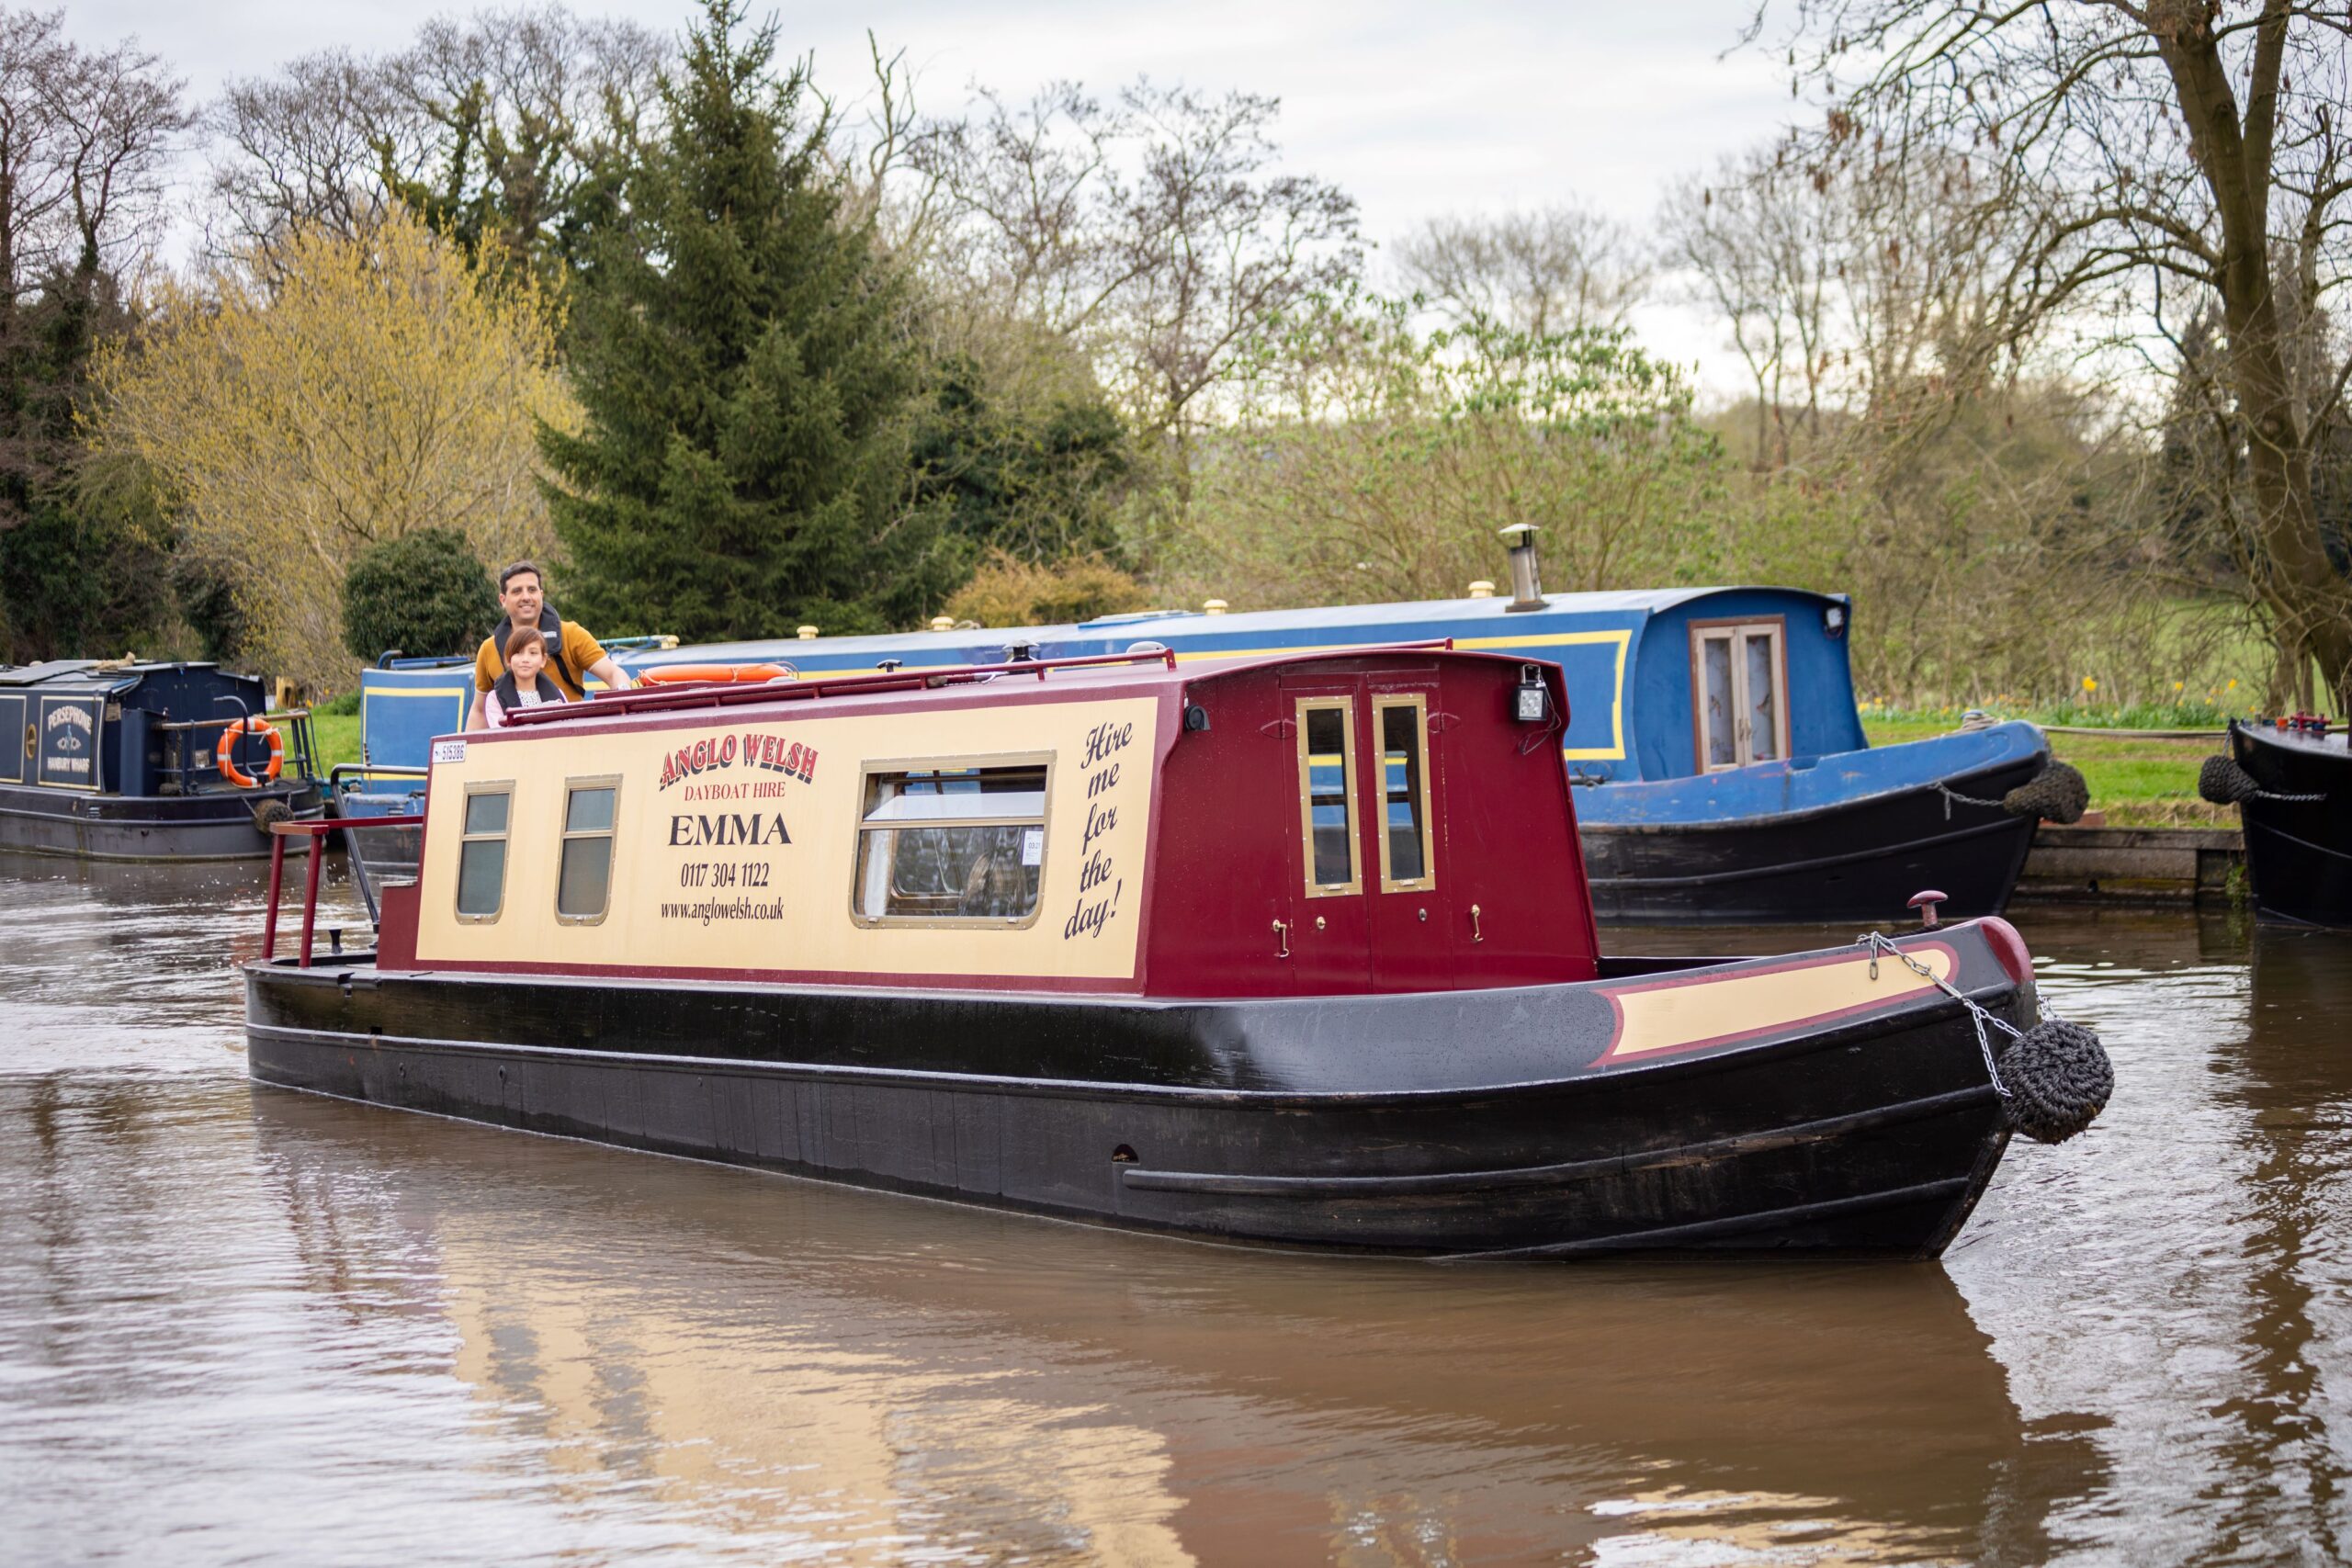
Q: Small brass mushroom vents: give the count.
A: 5